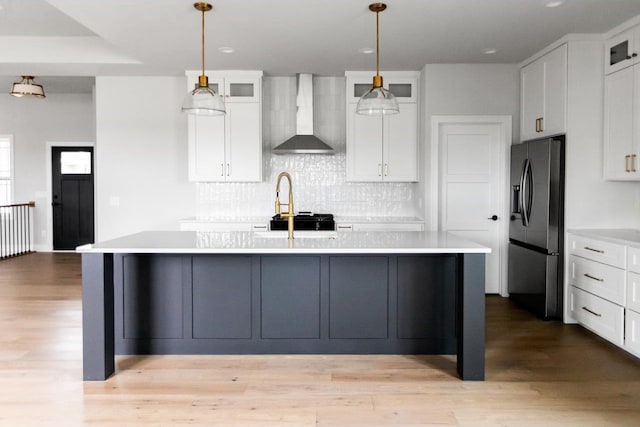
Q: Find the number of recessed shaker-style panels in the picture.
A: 5